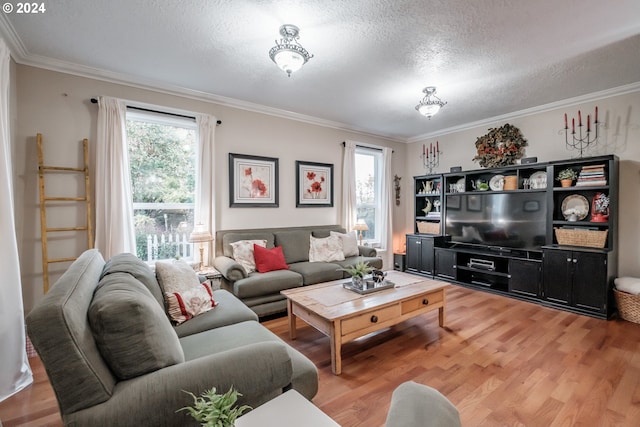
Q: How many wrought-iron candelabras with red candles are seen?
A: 2